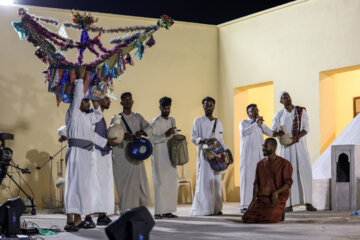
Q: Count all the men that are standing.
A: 7